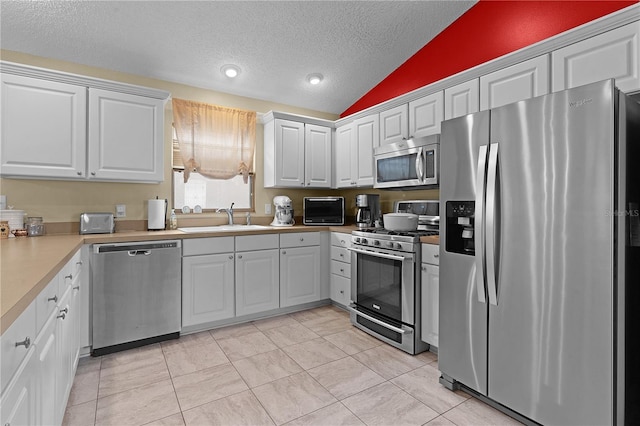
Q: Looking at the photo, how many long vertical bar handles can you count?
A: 2